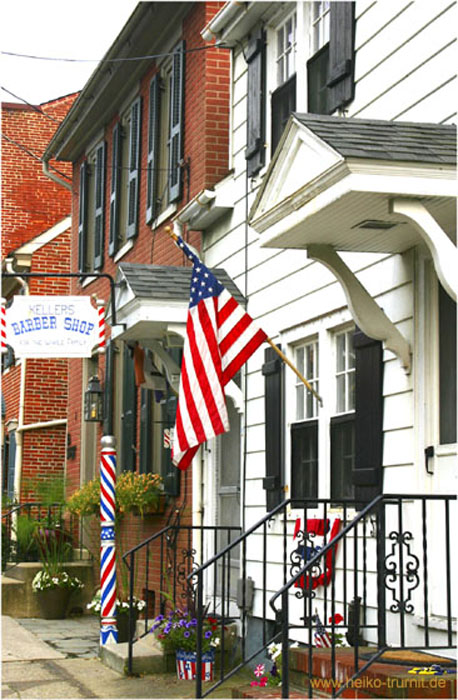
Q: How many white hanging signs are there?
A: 1